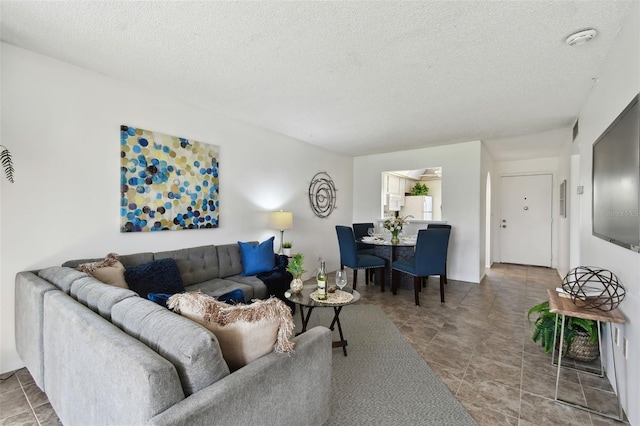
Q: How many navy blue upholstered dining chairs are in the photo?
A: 4